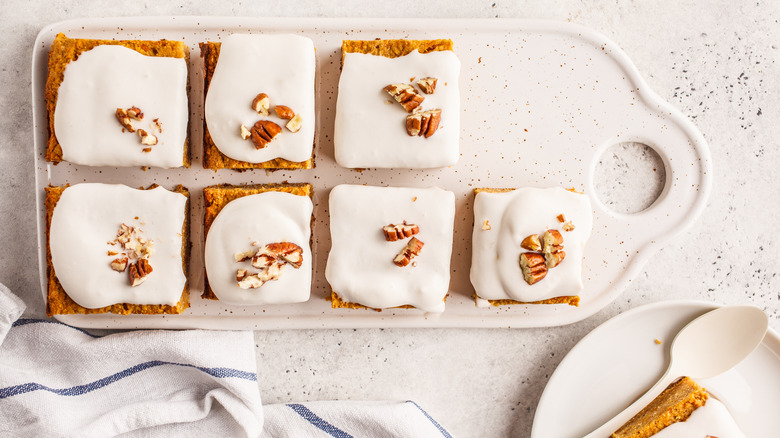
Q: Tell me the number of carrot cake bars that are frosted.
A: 8